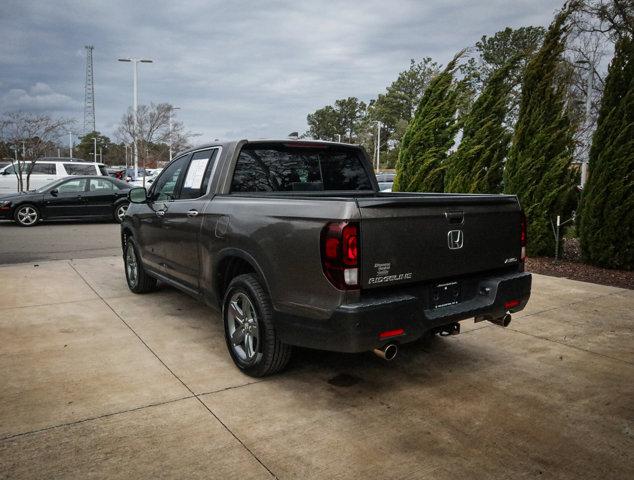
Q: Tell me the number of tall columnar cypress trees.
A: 4